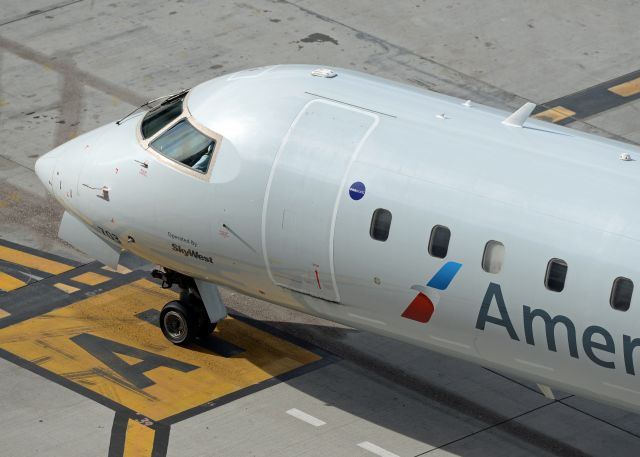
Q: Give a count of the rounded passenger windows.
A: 5